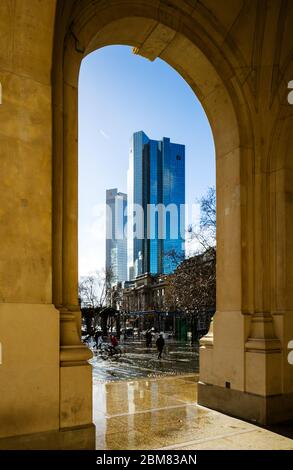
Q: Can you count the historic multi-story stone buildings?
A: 1